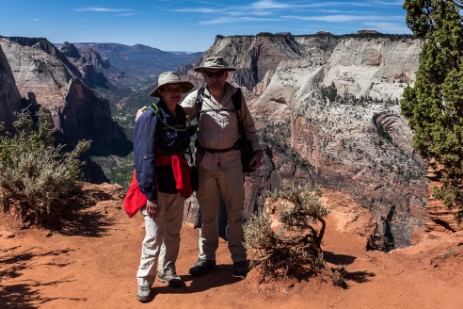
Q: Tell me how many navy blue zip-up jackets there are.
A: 1